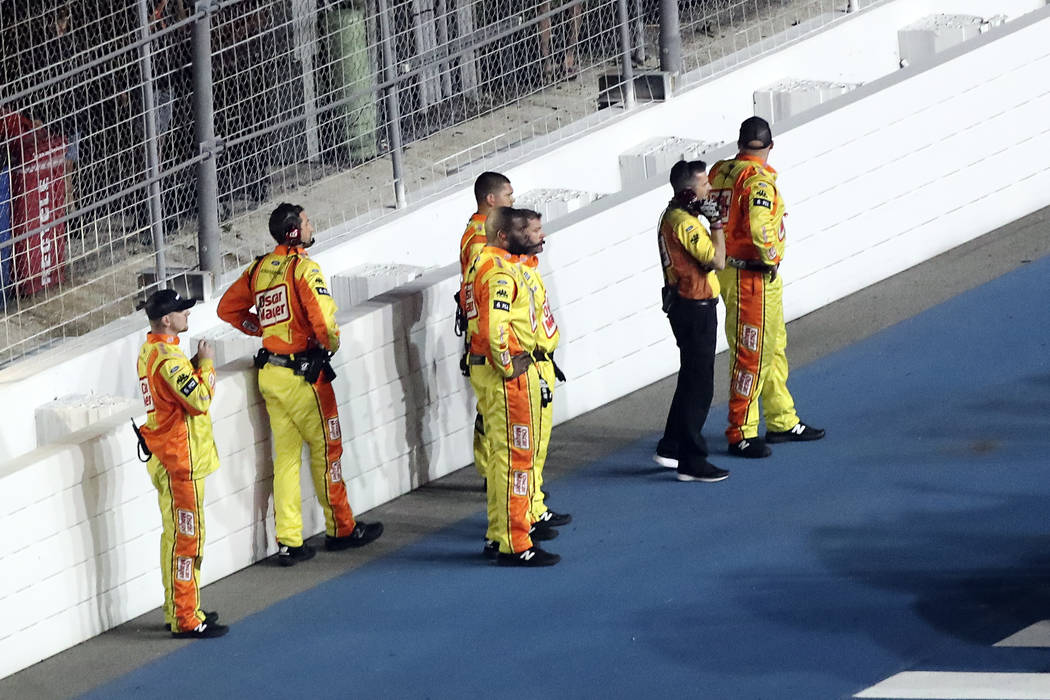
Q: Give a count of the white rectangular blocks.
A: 7